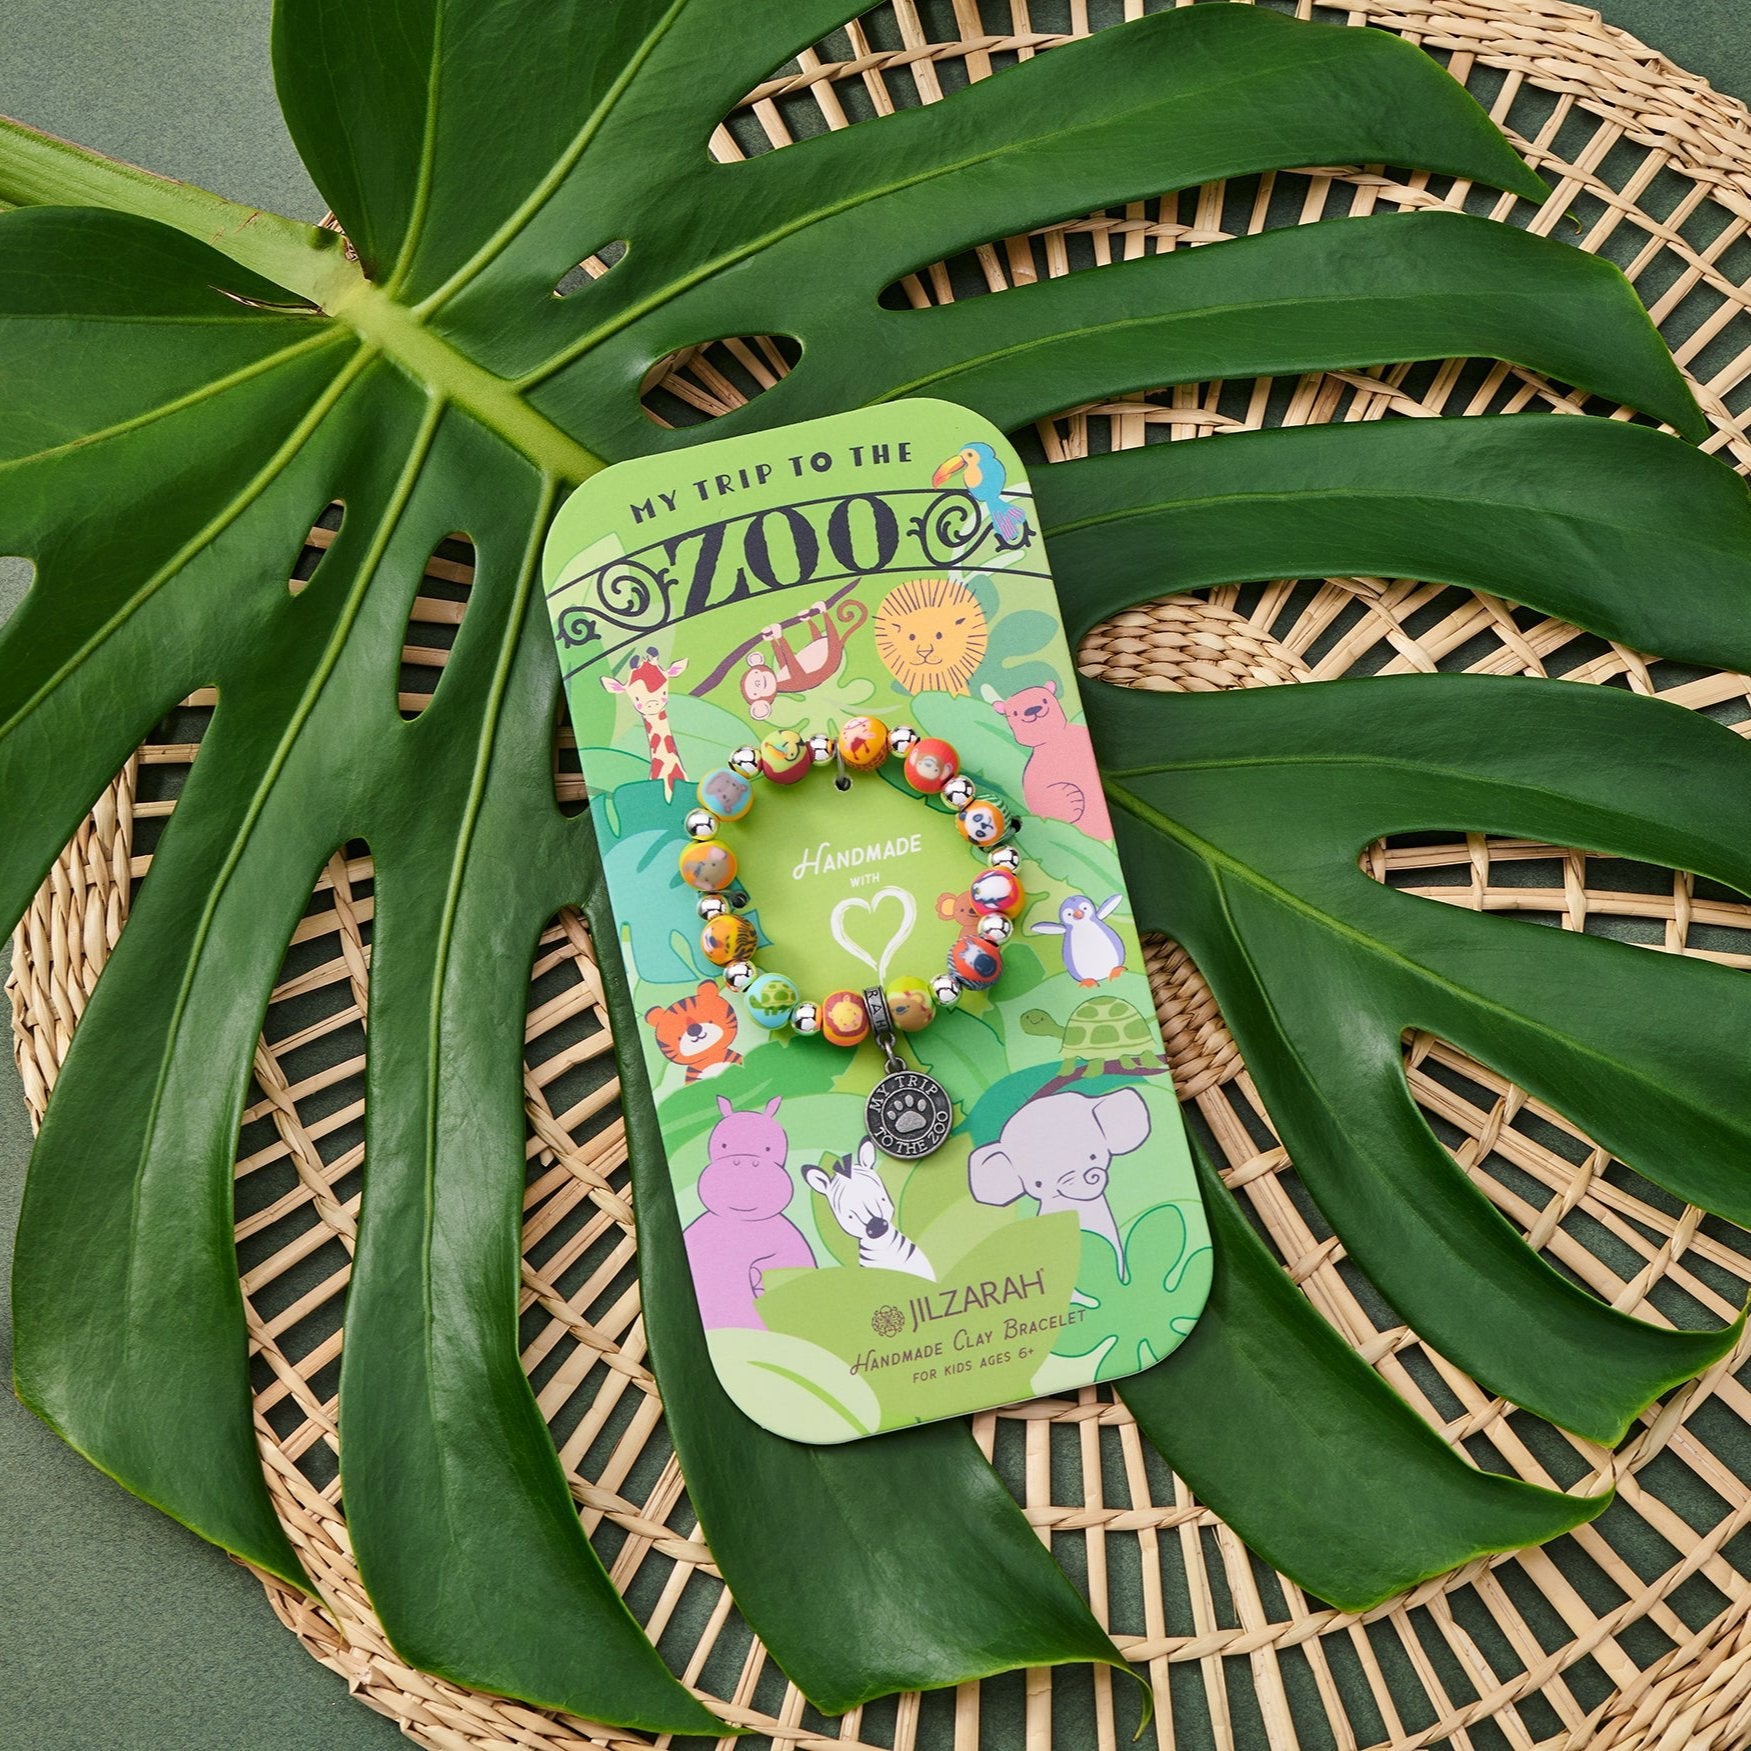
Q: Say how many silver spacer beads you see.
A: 11